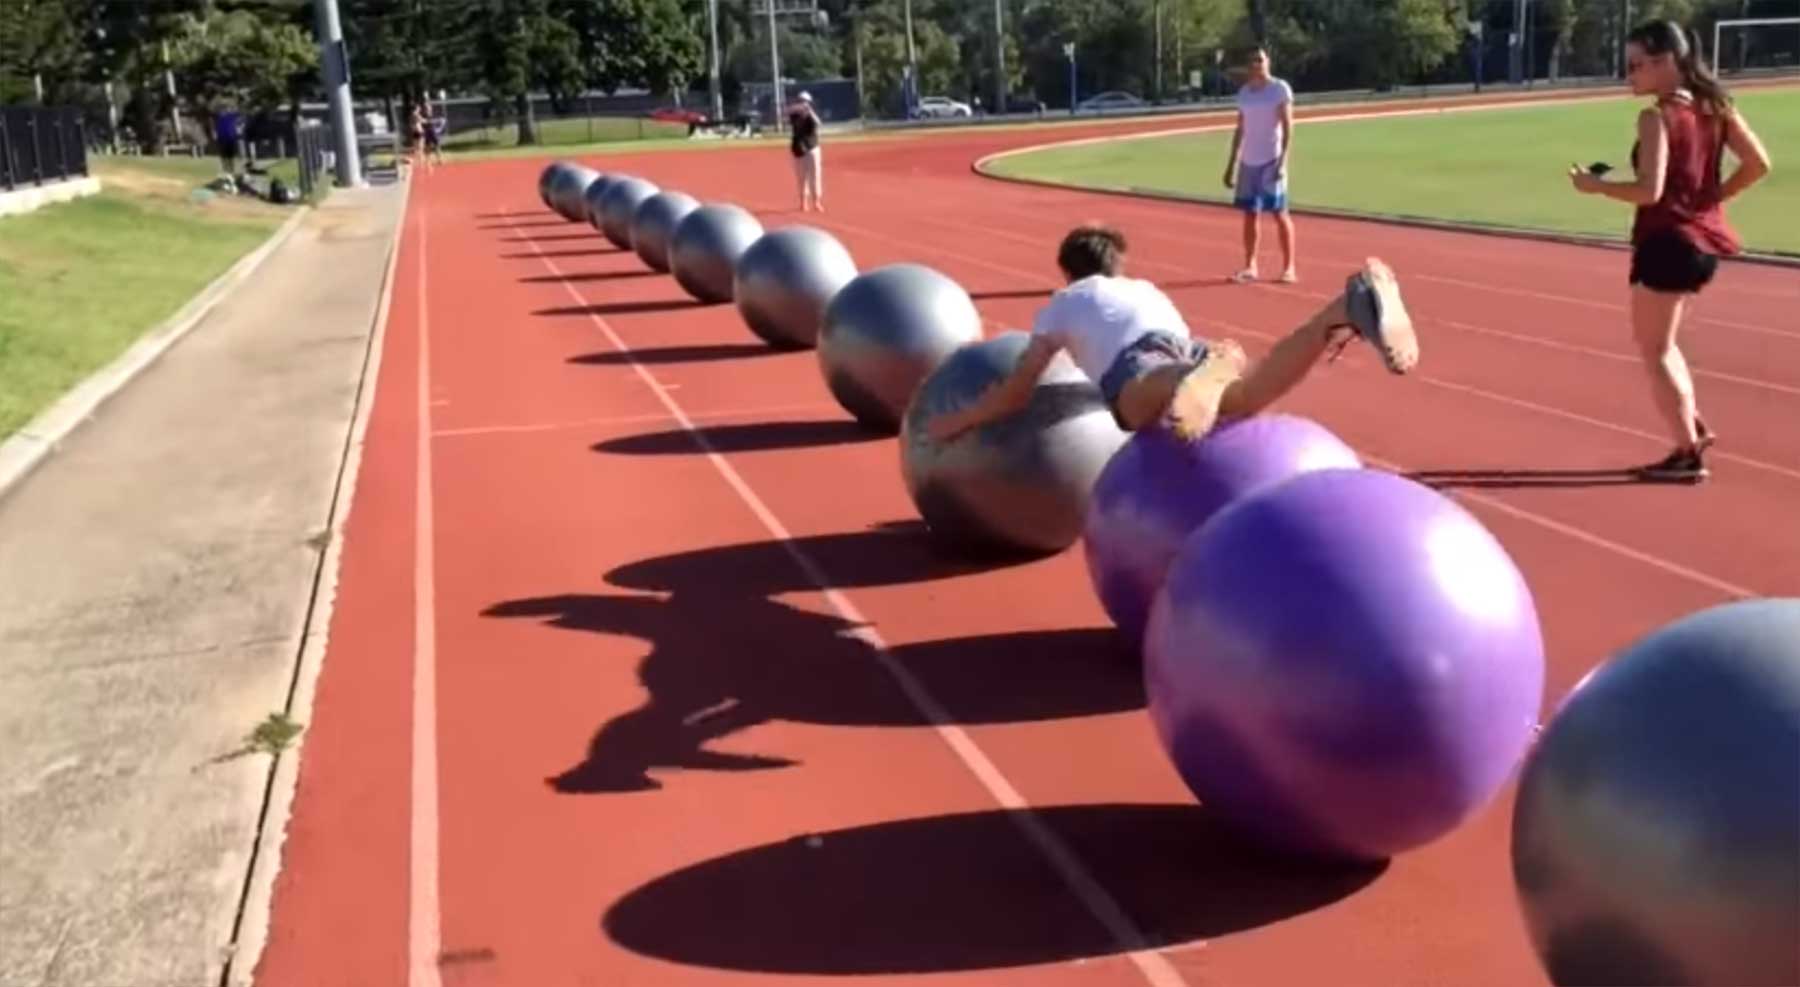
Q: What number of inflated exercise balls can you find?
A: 12